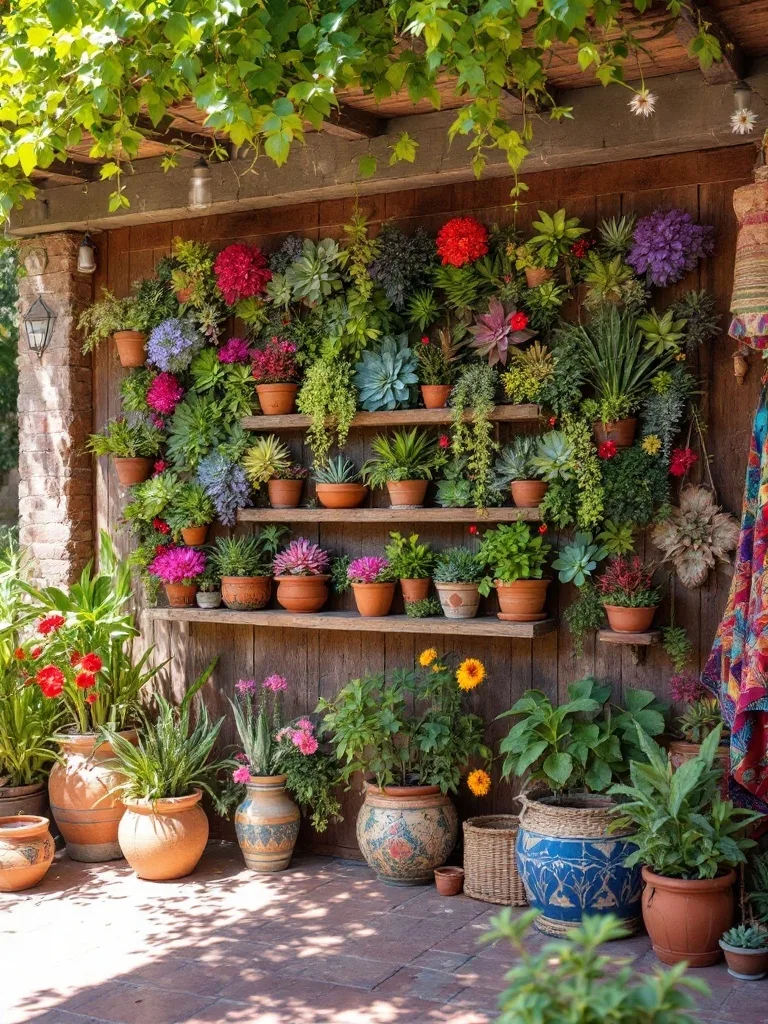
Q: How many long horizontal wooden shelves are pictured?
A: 3